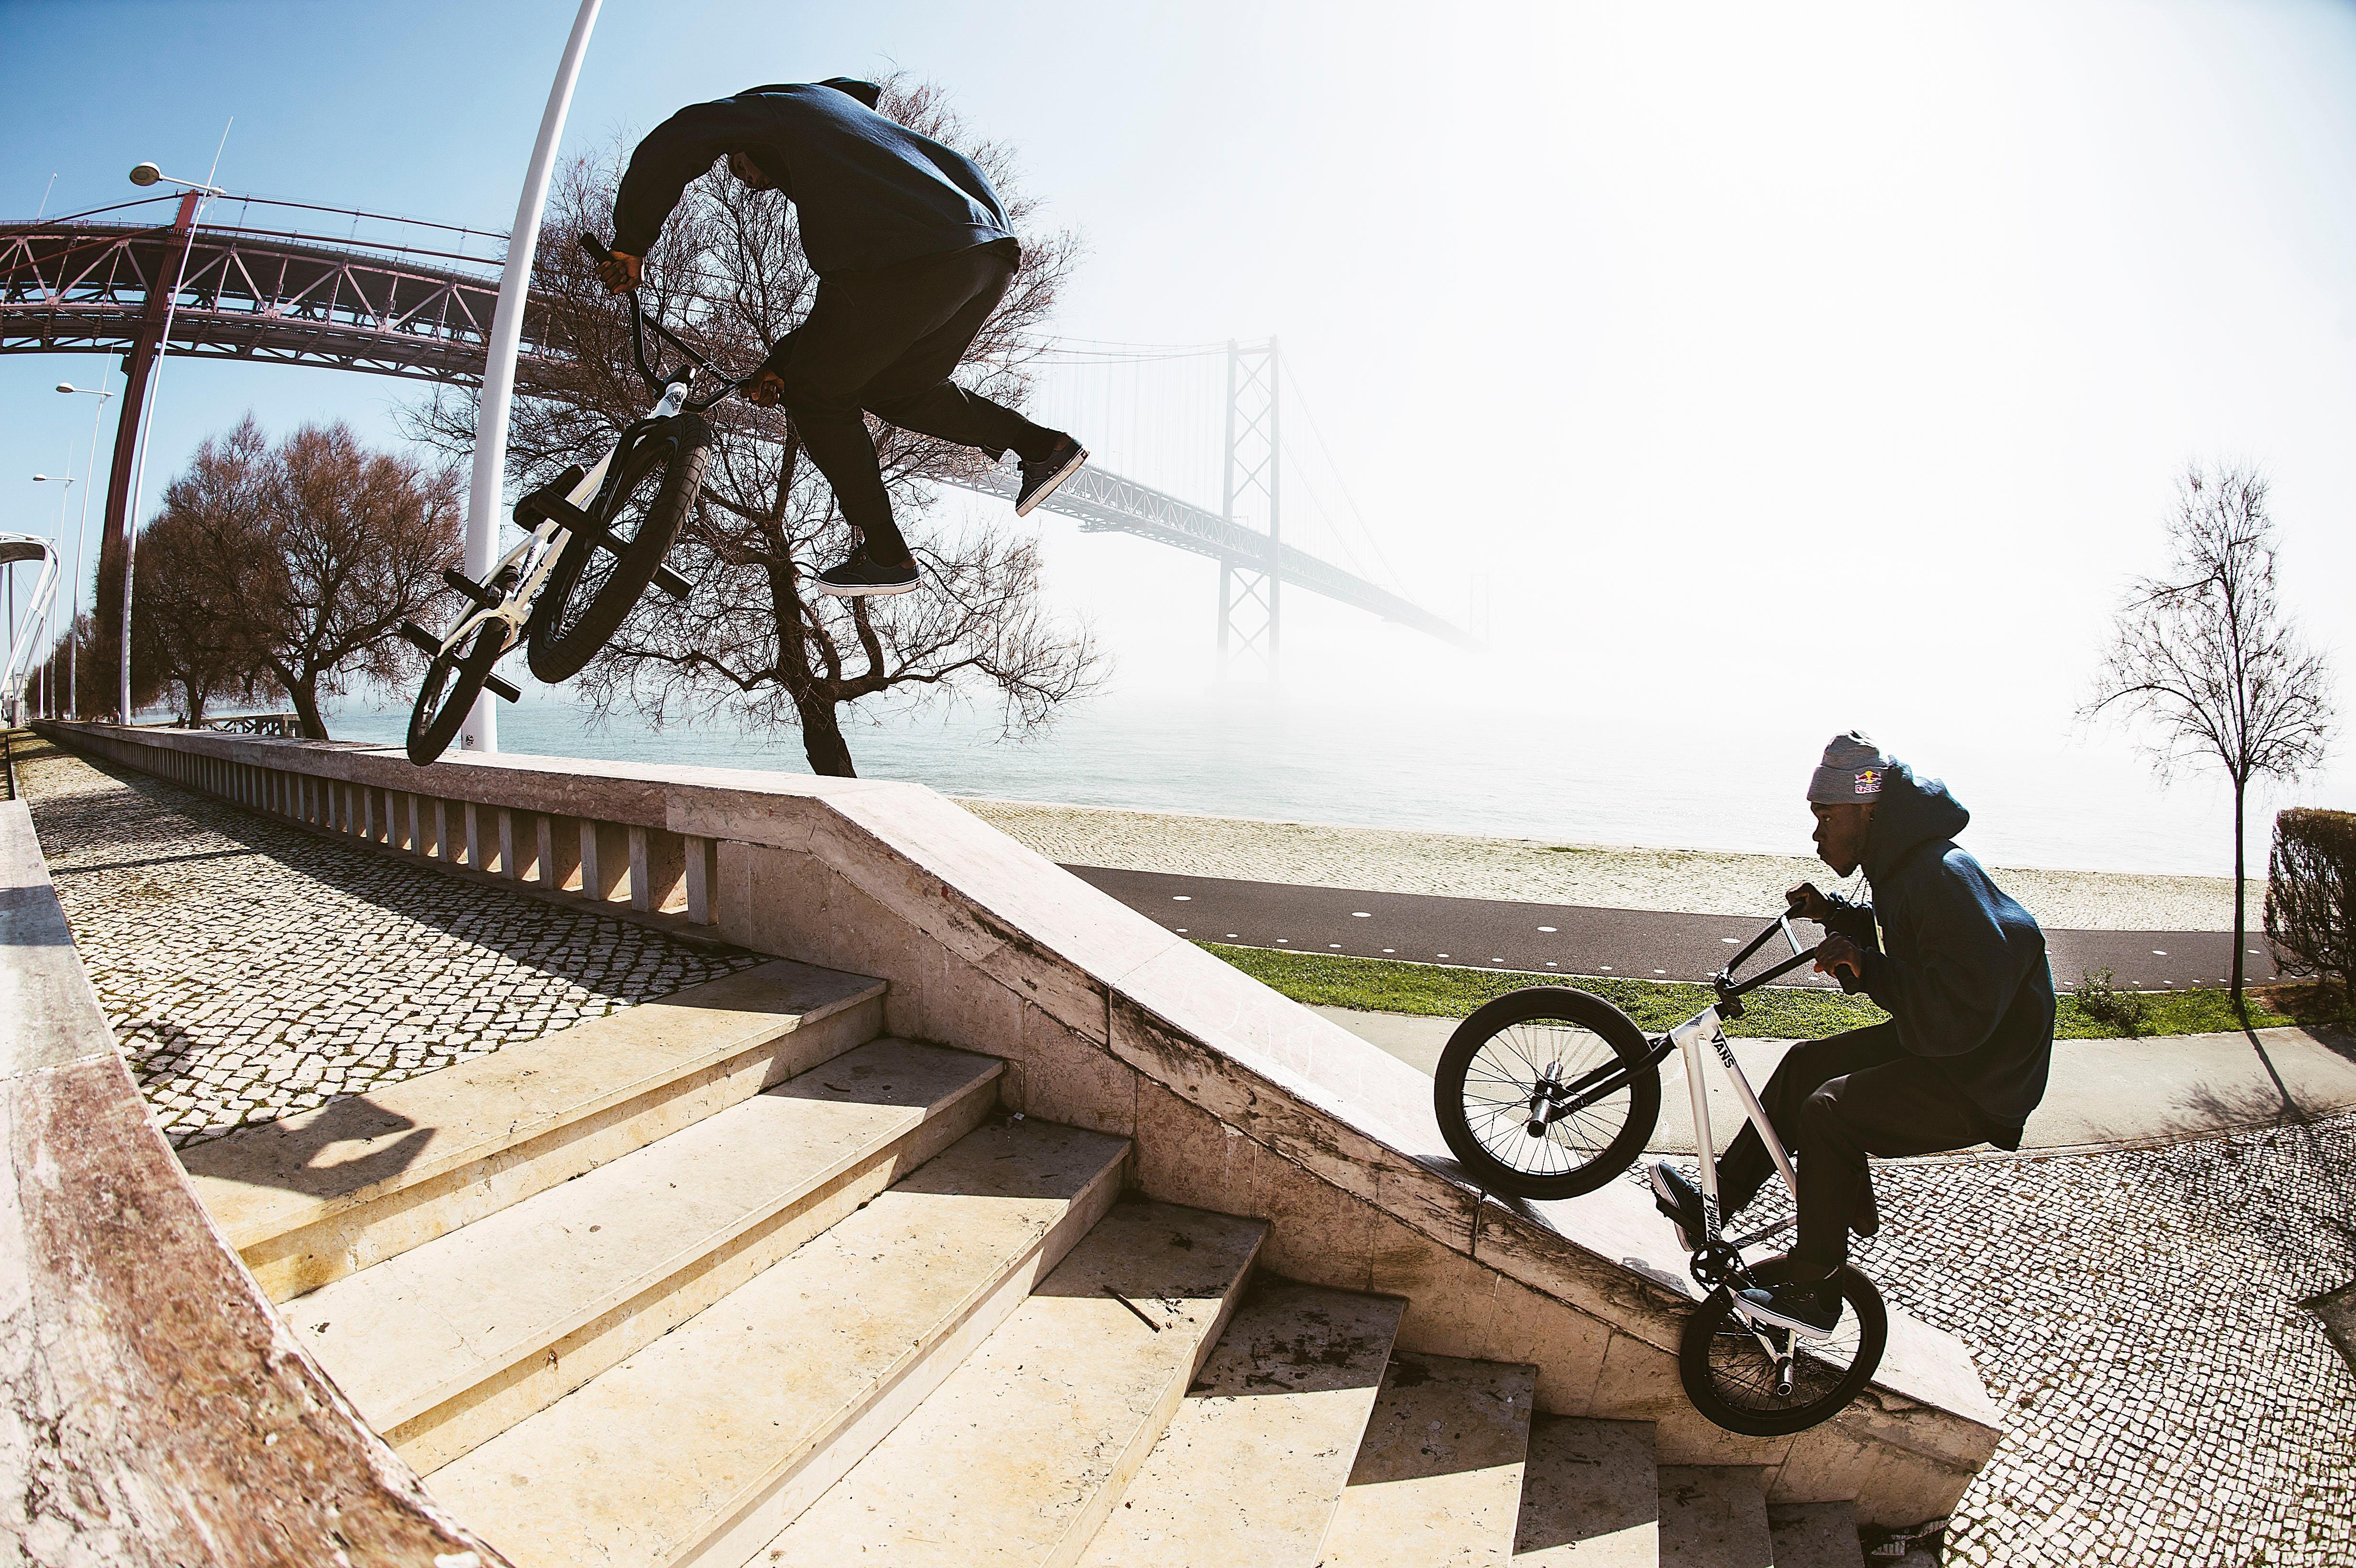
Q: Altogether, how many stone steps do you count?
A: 9